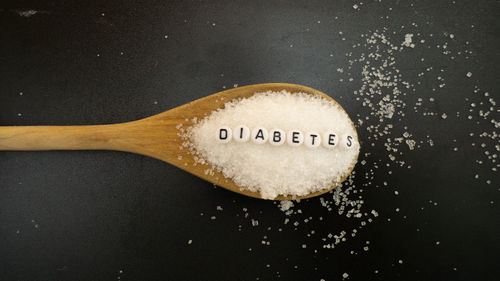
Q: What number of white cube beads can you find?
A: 8